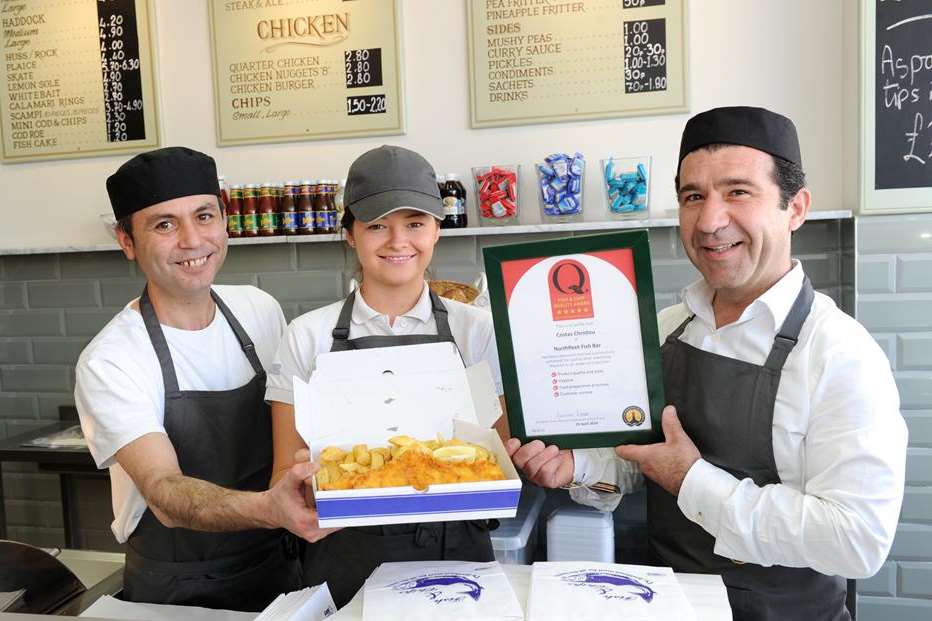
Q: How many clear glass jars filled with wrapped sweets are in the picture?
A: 3